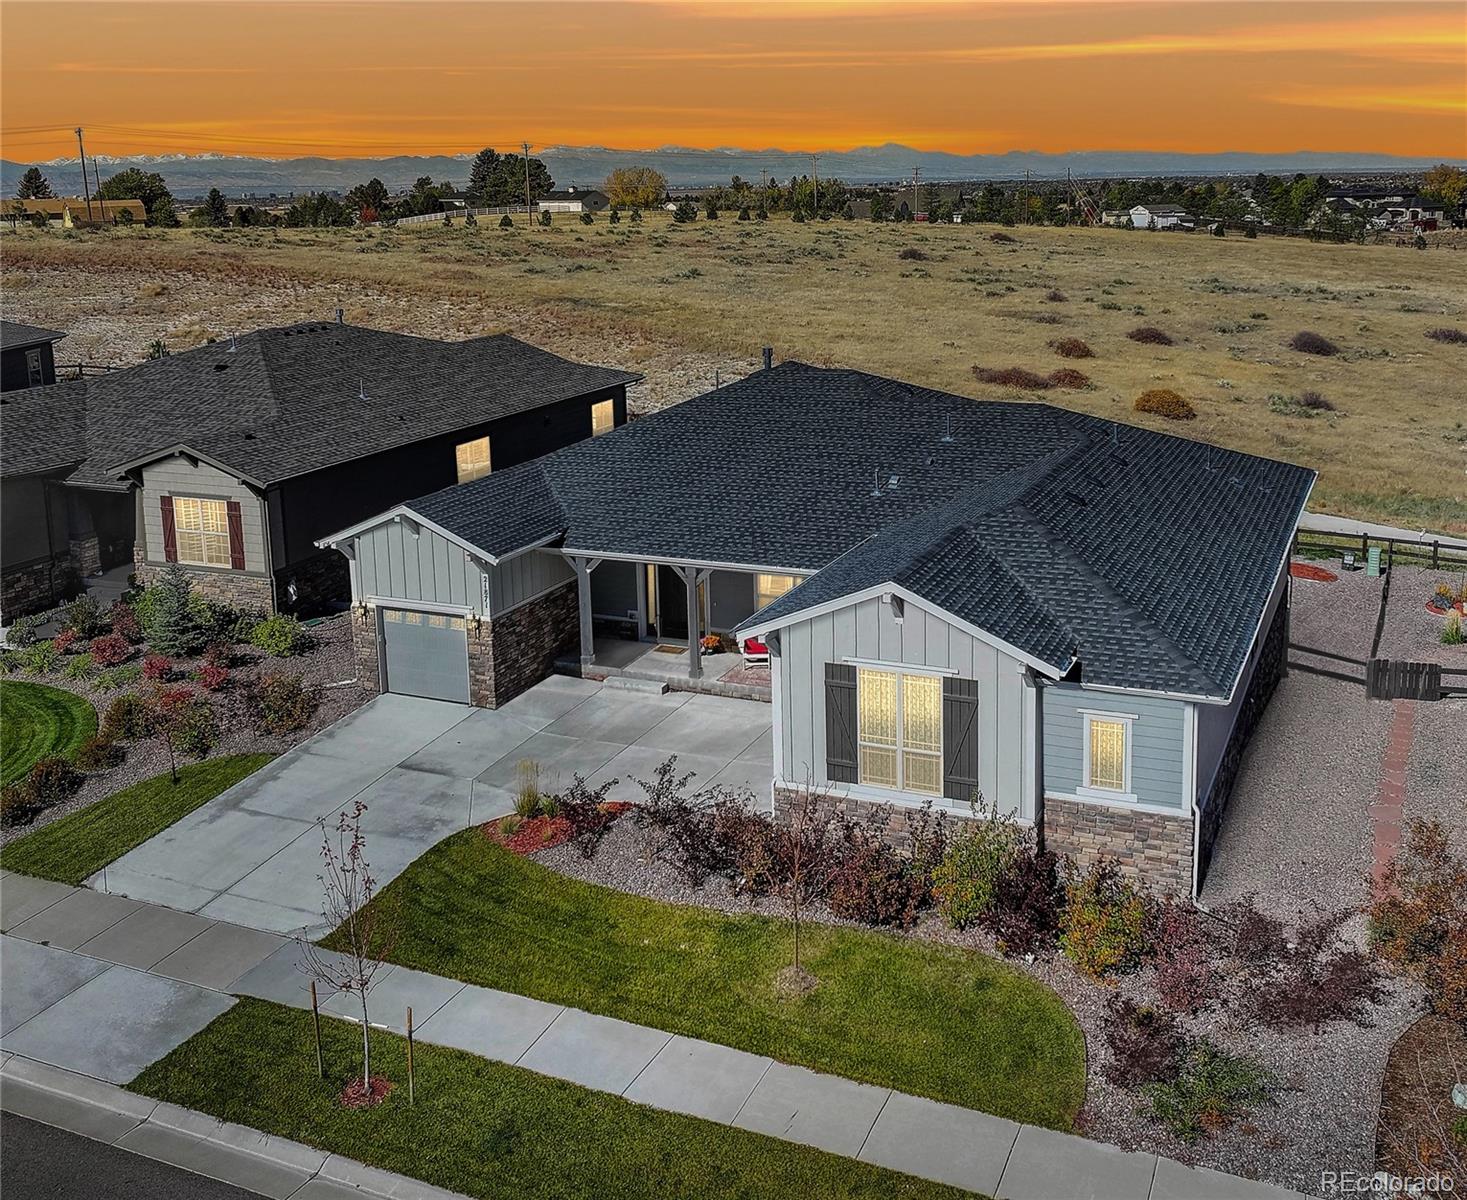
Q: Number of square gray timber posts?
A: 2